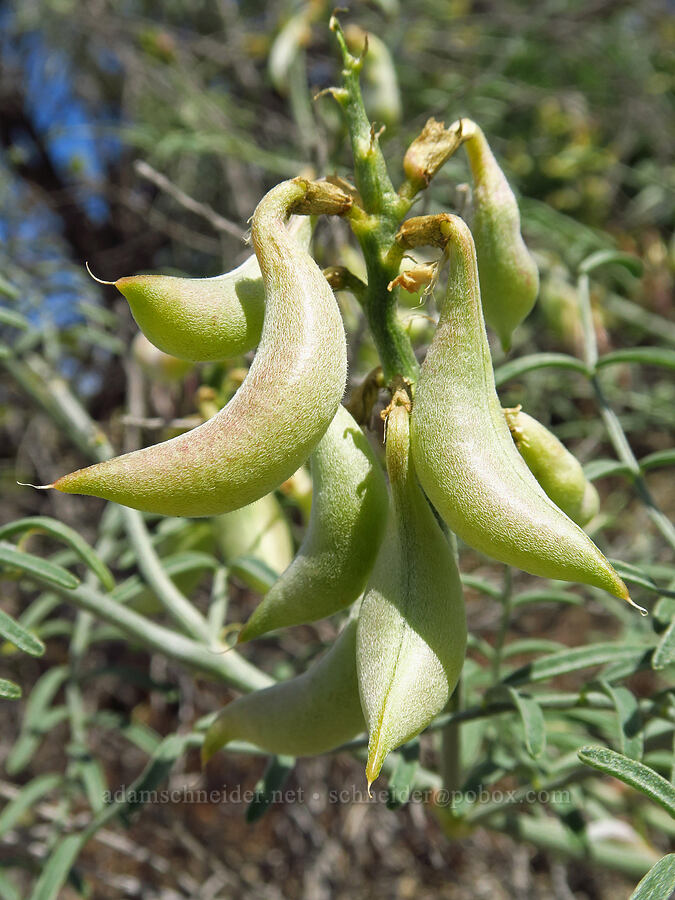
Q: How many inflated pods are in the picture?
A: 8